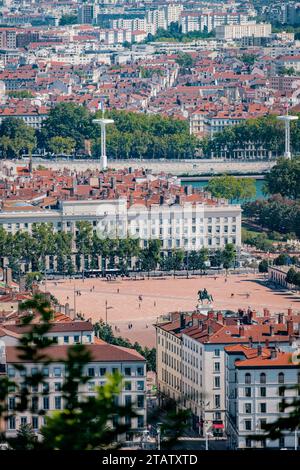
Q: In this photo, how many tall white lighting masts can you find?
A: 2